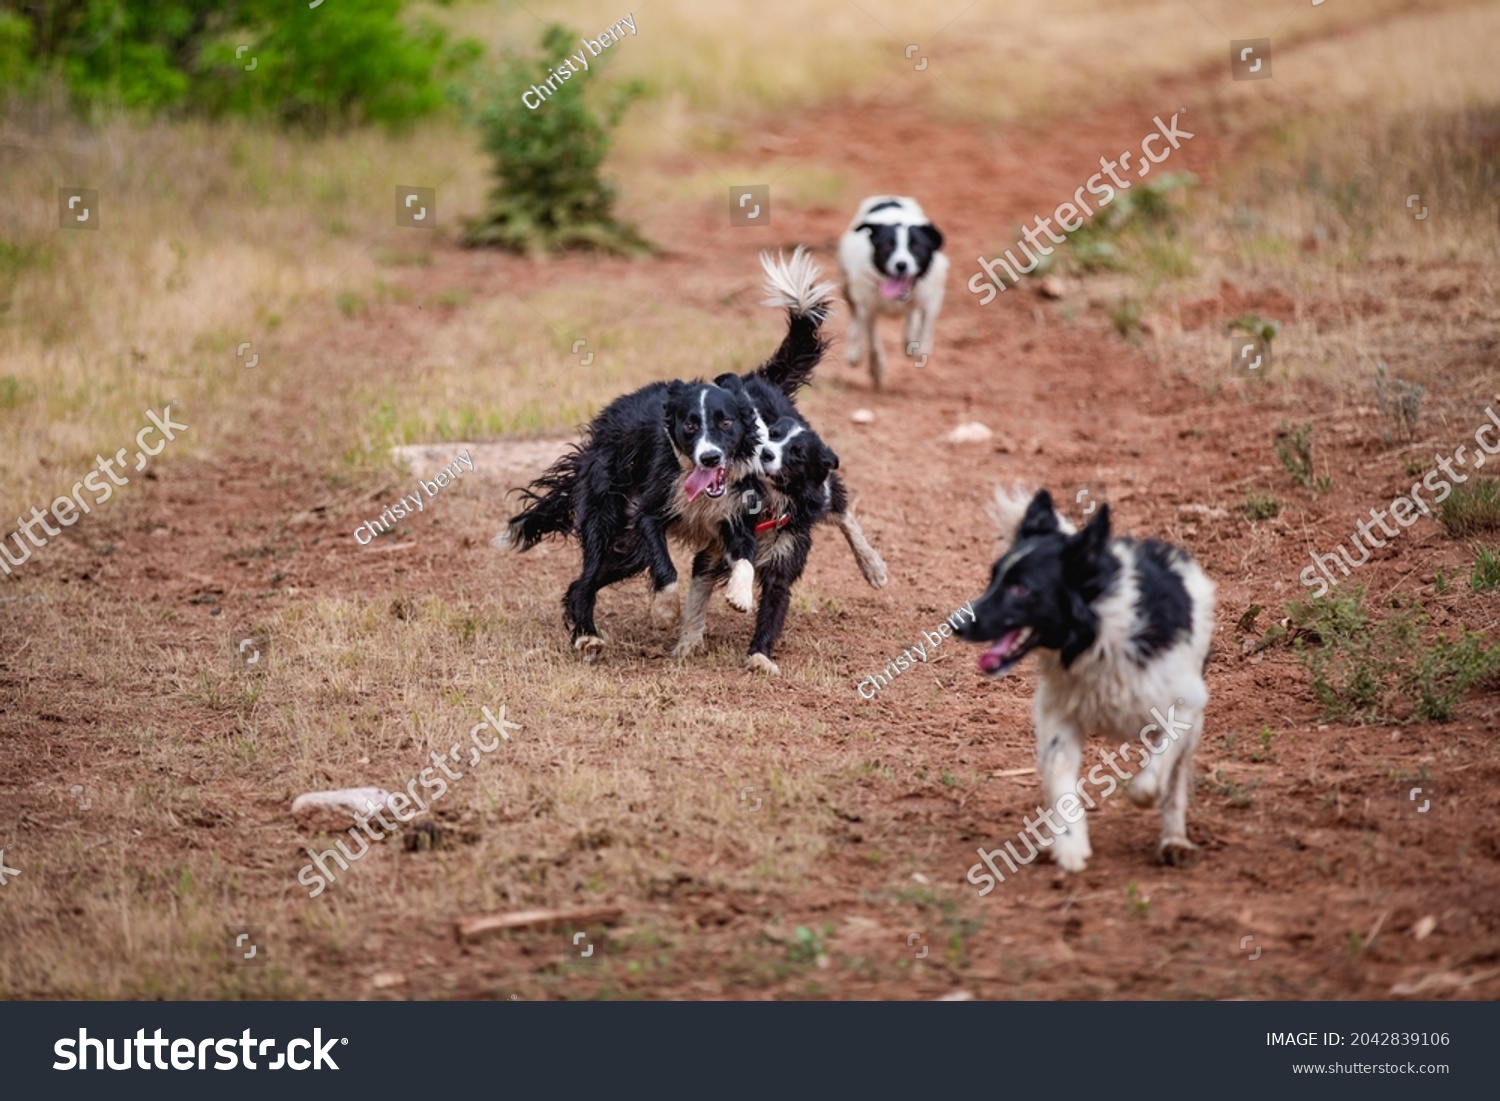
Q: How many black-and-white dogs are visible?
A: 4